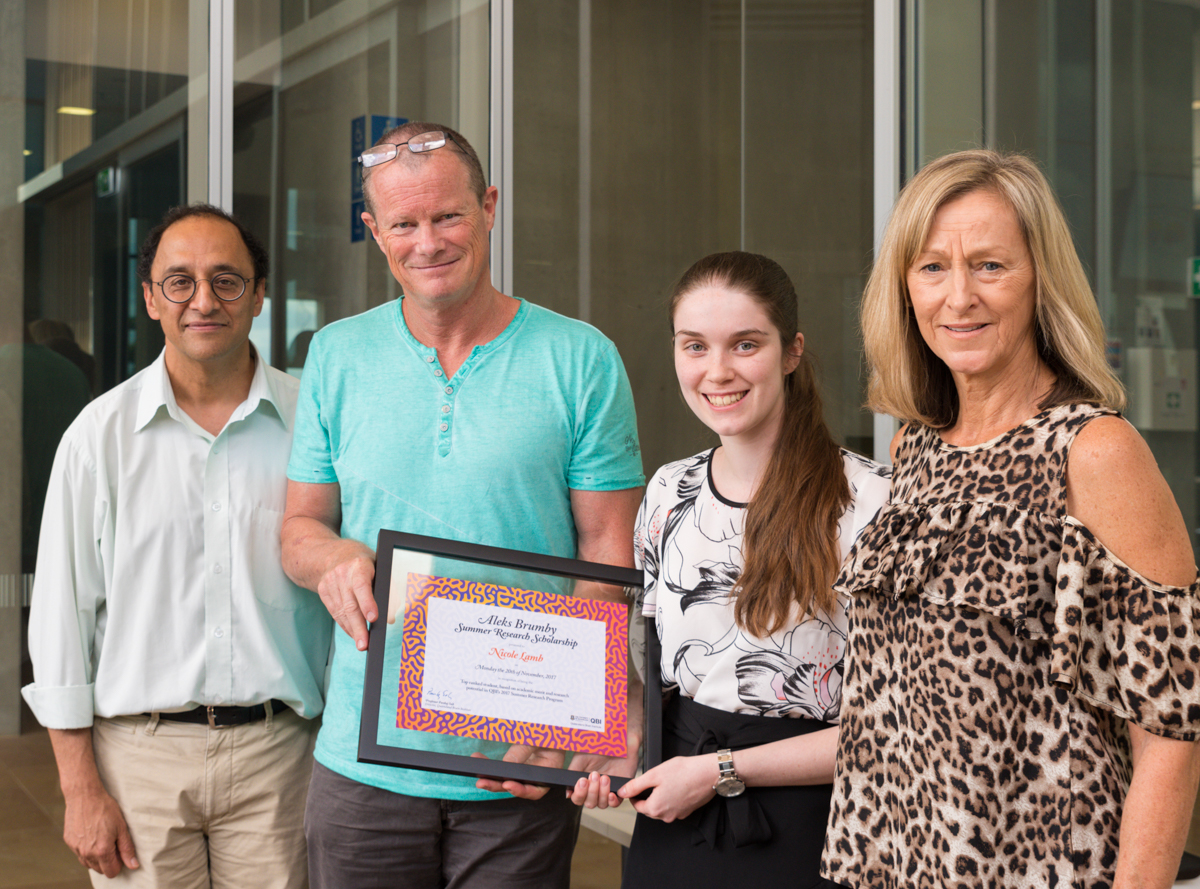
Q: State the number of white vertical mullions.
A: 3